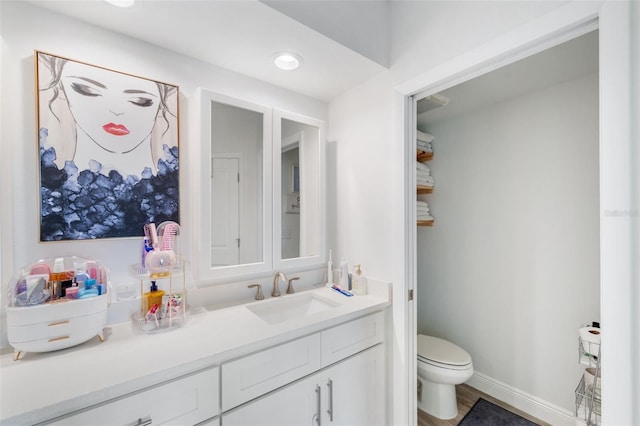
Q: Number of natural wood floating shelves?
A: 3